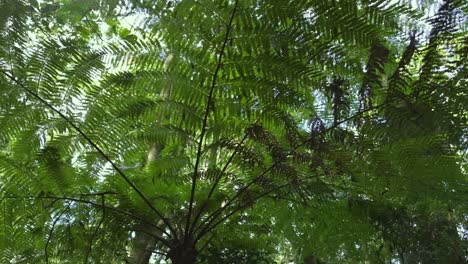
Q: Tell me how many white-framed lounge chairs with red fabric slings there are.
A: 0